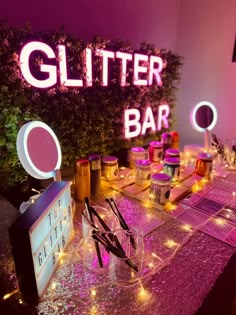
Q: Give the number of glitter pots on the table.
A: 8